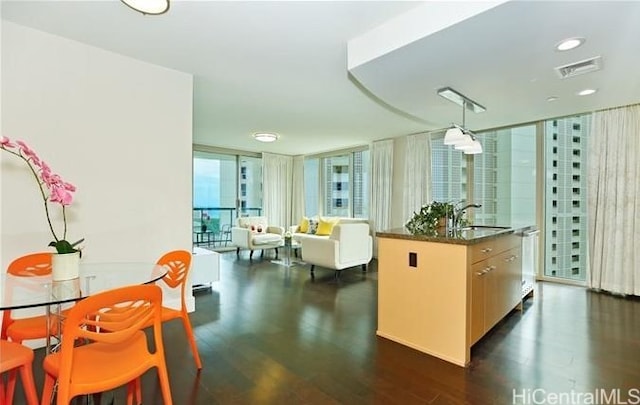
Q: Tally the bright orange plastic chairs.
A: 4